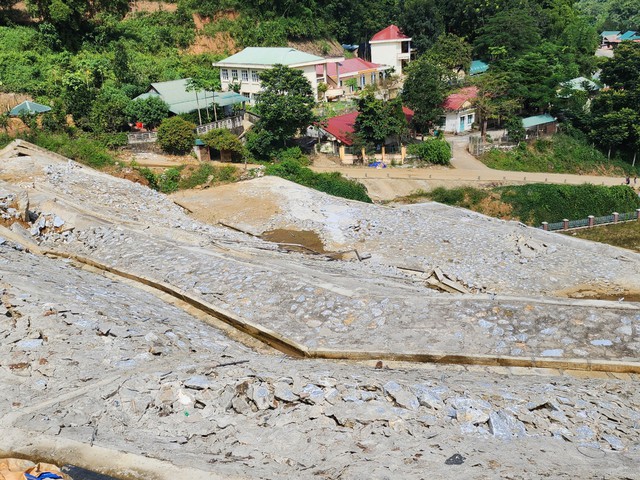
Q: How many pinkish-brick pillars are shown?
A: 5